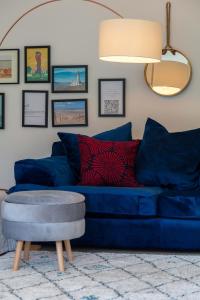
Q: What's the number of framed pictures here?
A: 7